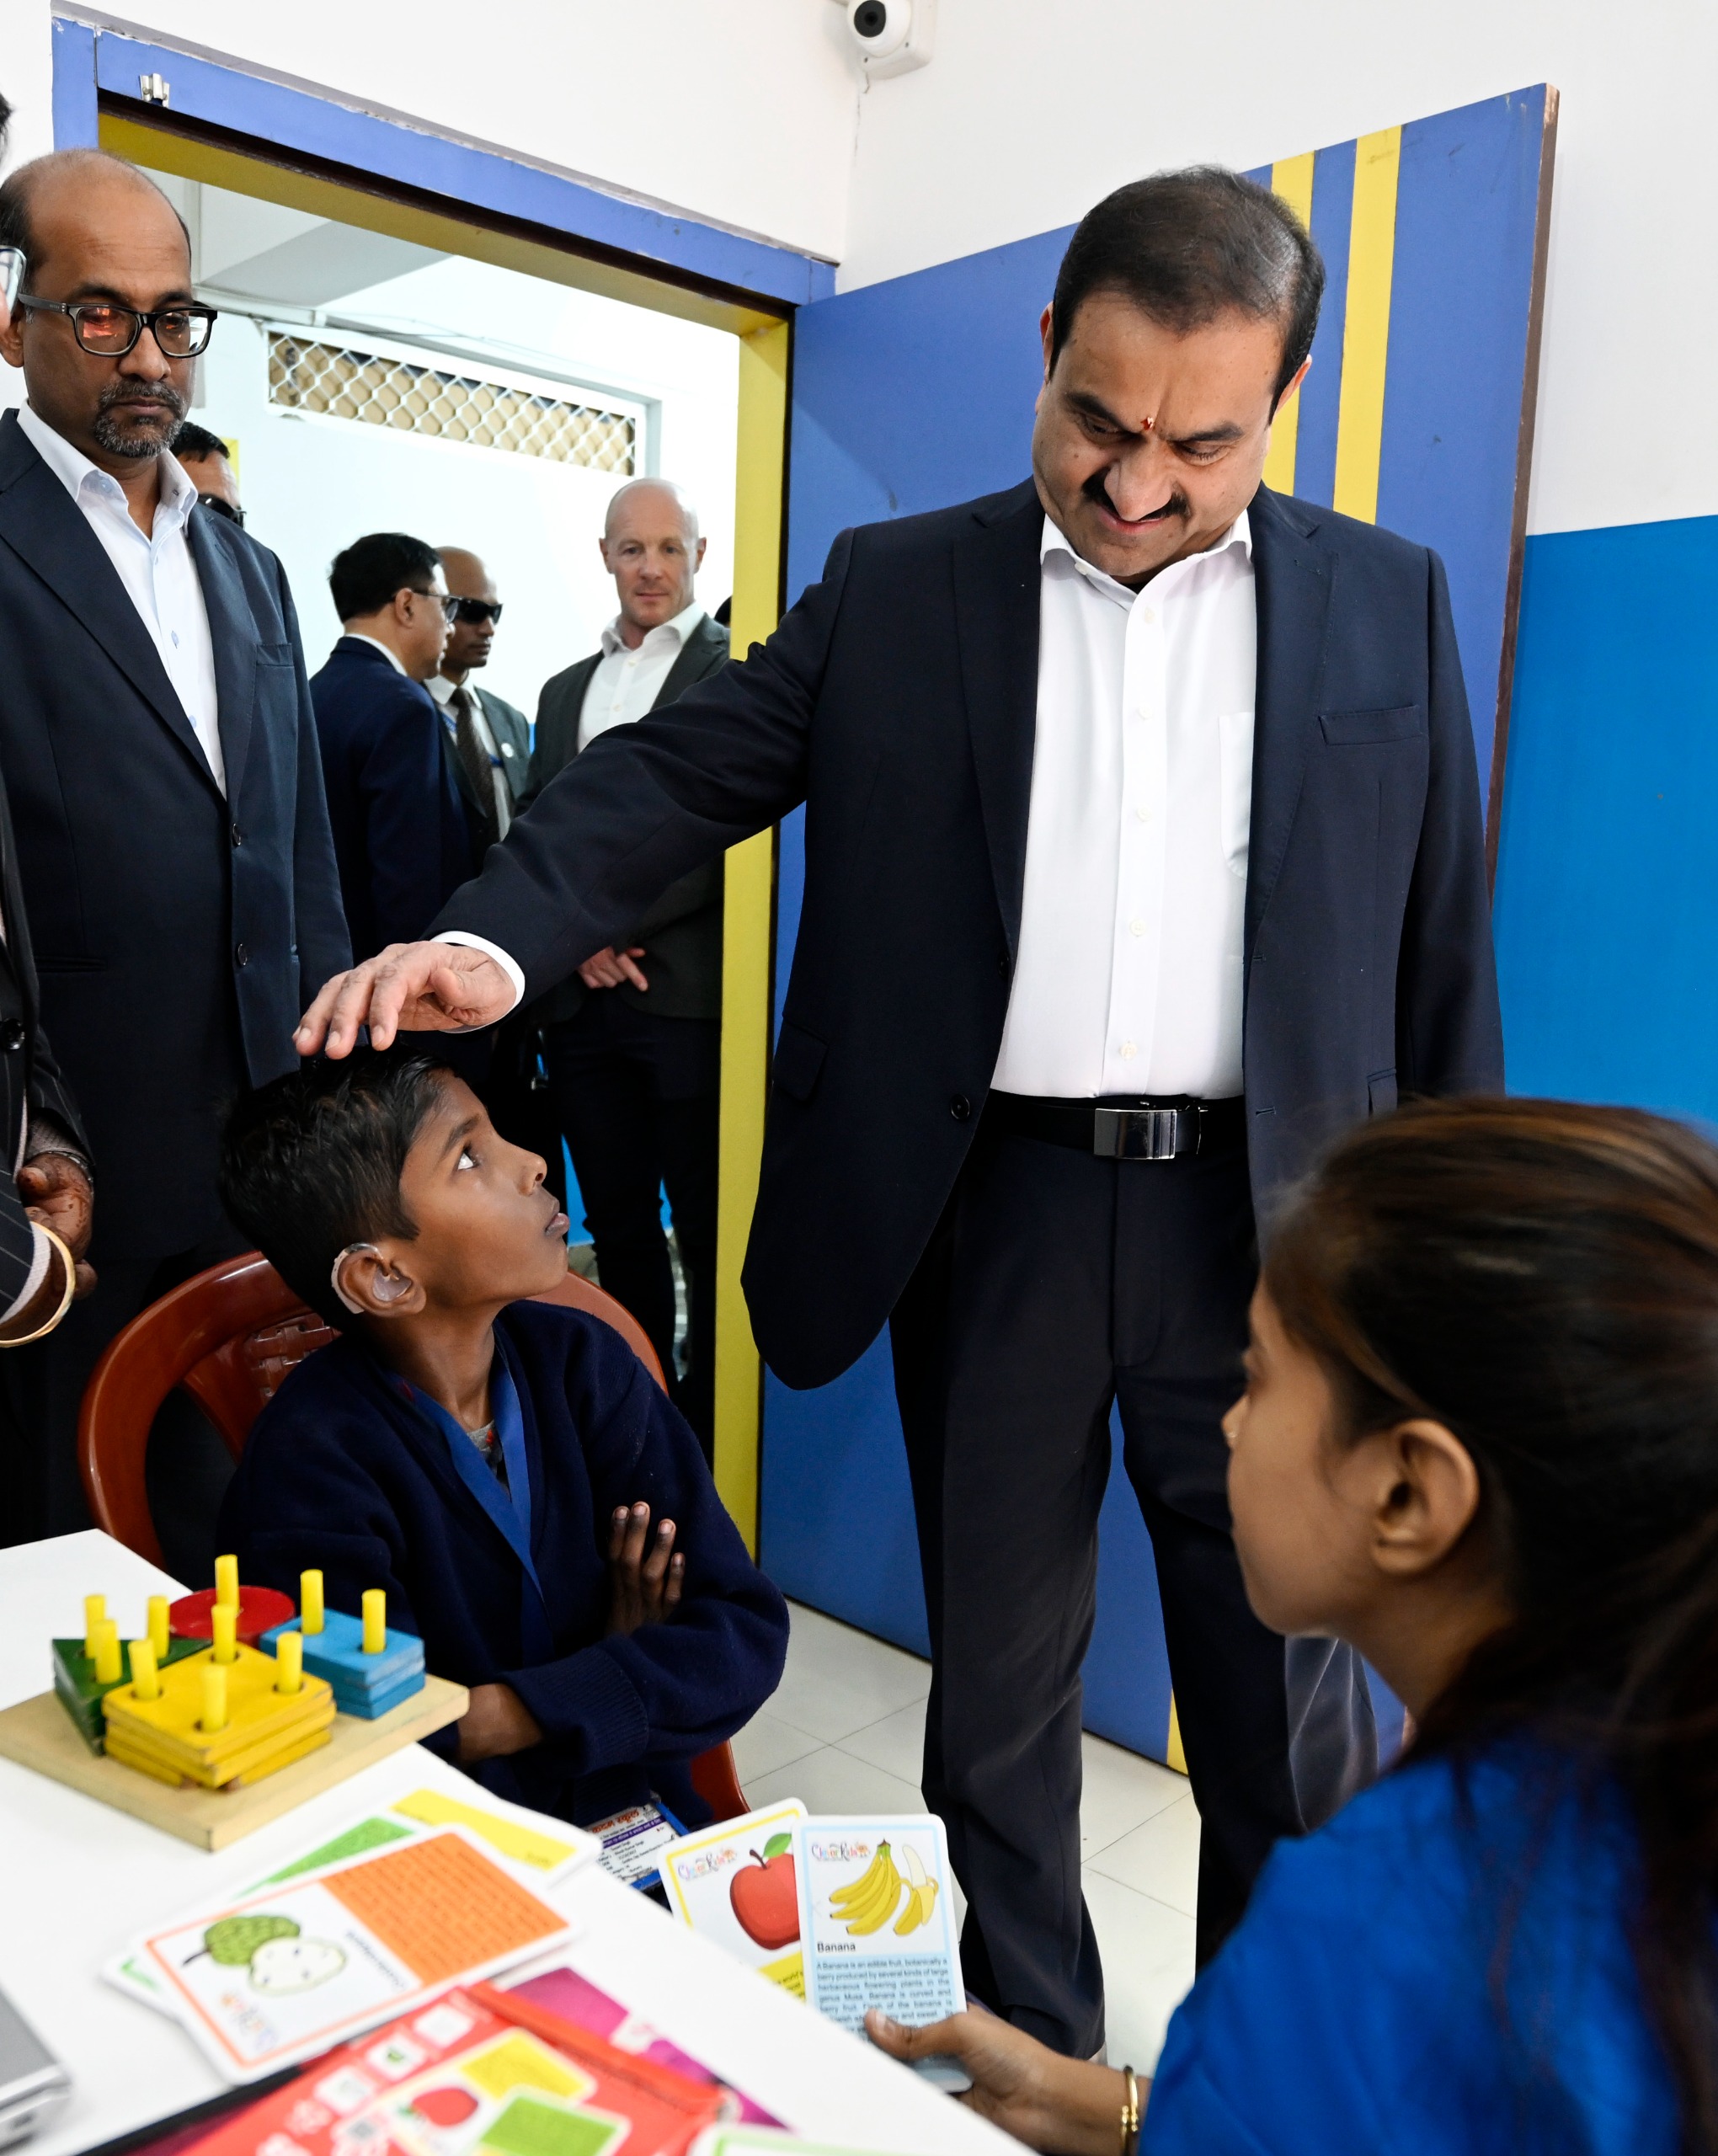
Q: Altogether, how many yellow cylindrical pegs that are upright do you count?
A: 10